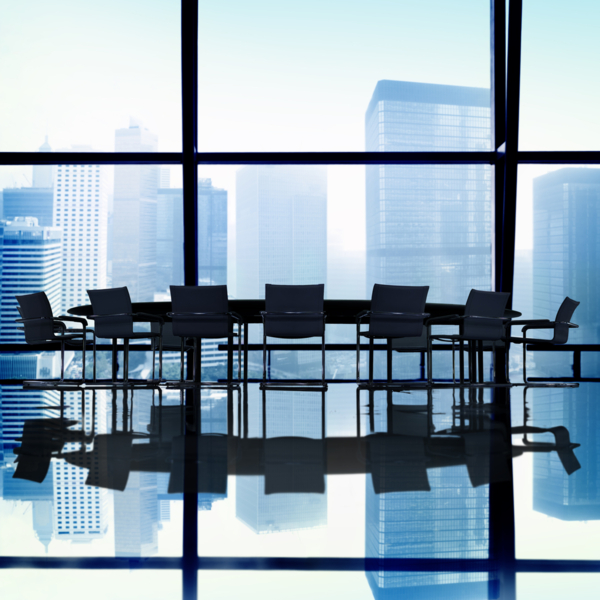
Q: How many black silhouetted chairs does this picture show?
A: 7